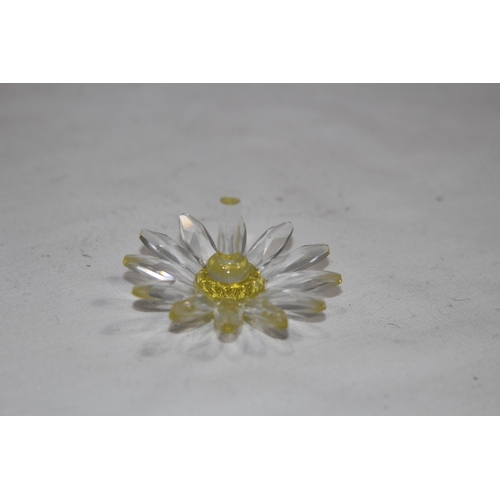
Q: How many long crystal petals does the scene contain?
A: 12